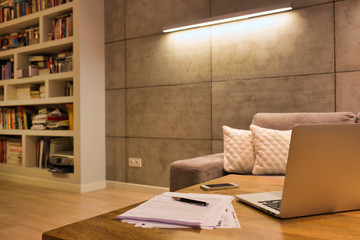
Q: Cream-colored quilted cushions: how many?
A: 2